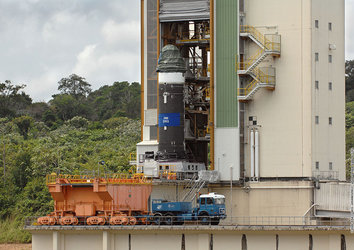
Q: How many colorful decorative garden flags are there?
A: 0